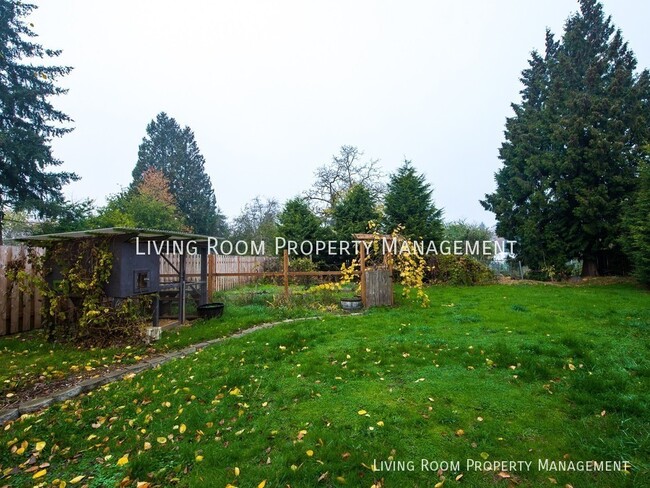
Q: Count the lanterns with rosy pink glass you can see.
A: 0